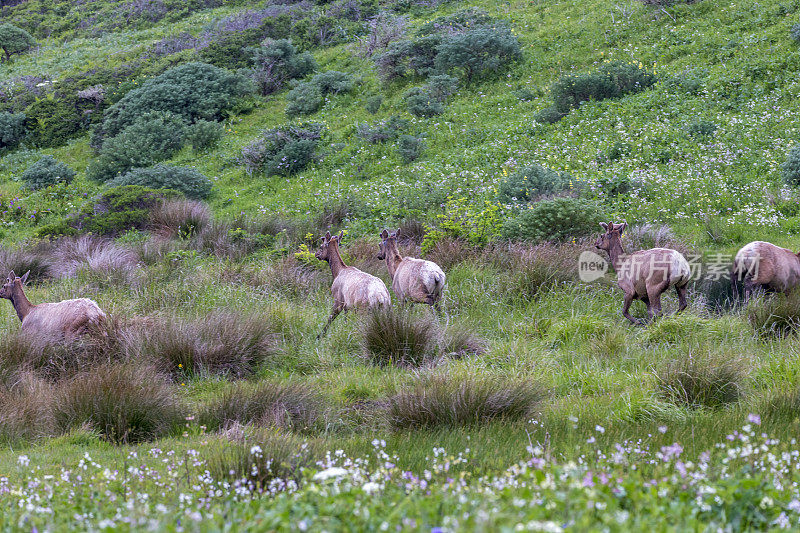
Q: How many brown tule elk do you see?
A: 5